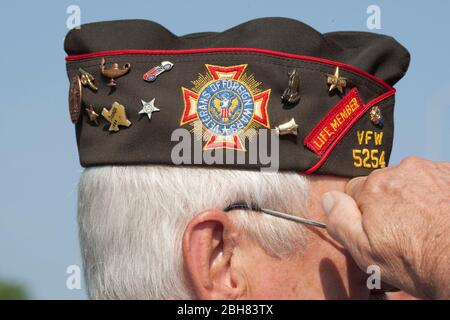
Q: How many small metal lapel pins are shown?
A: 11